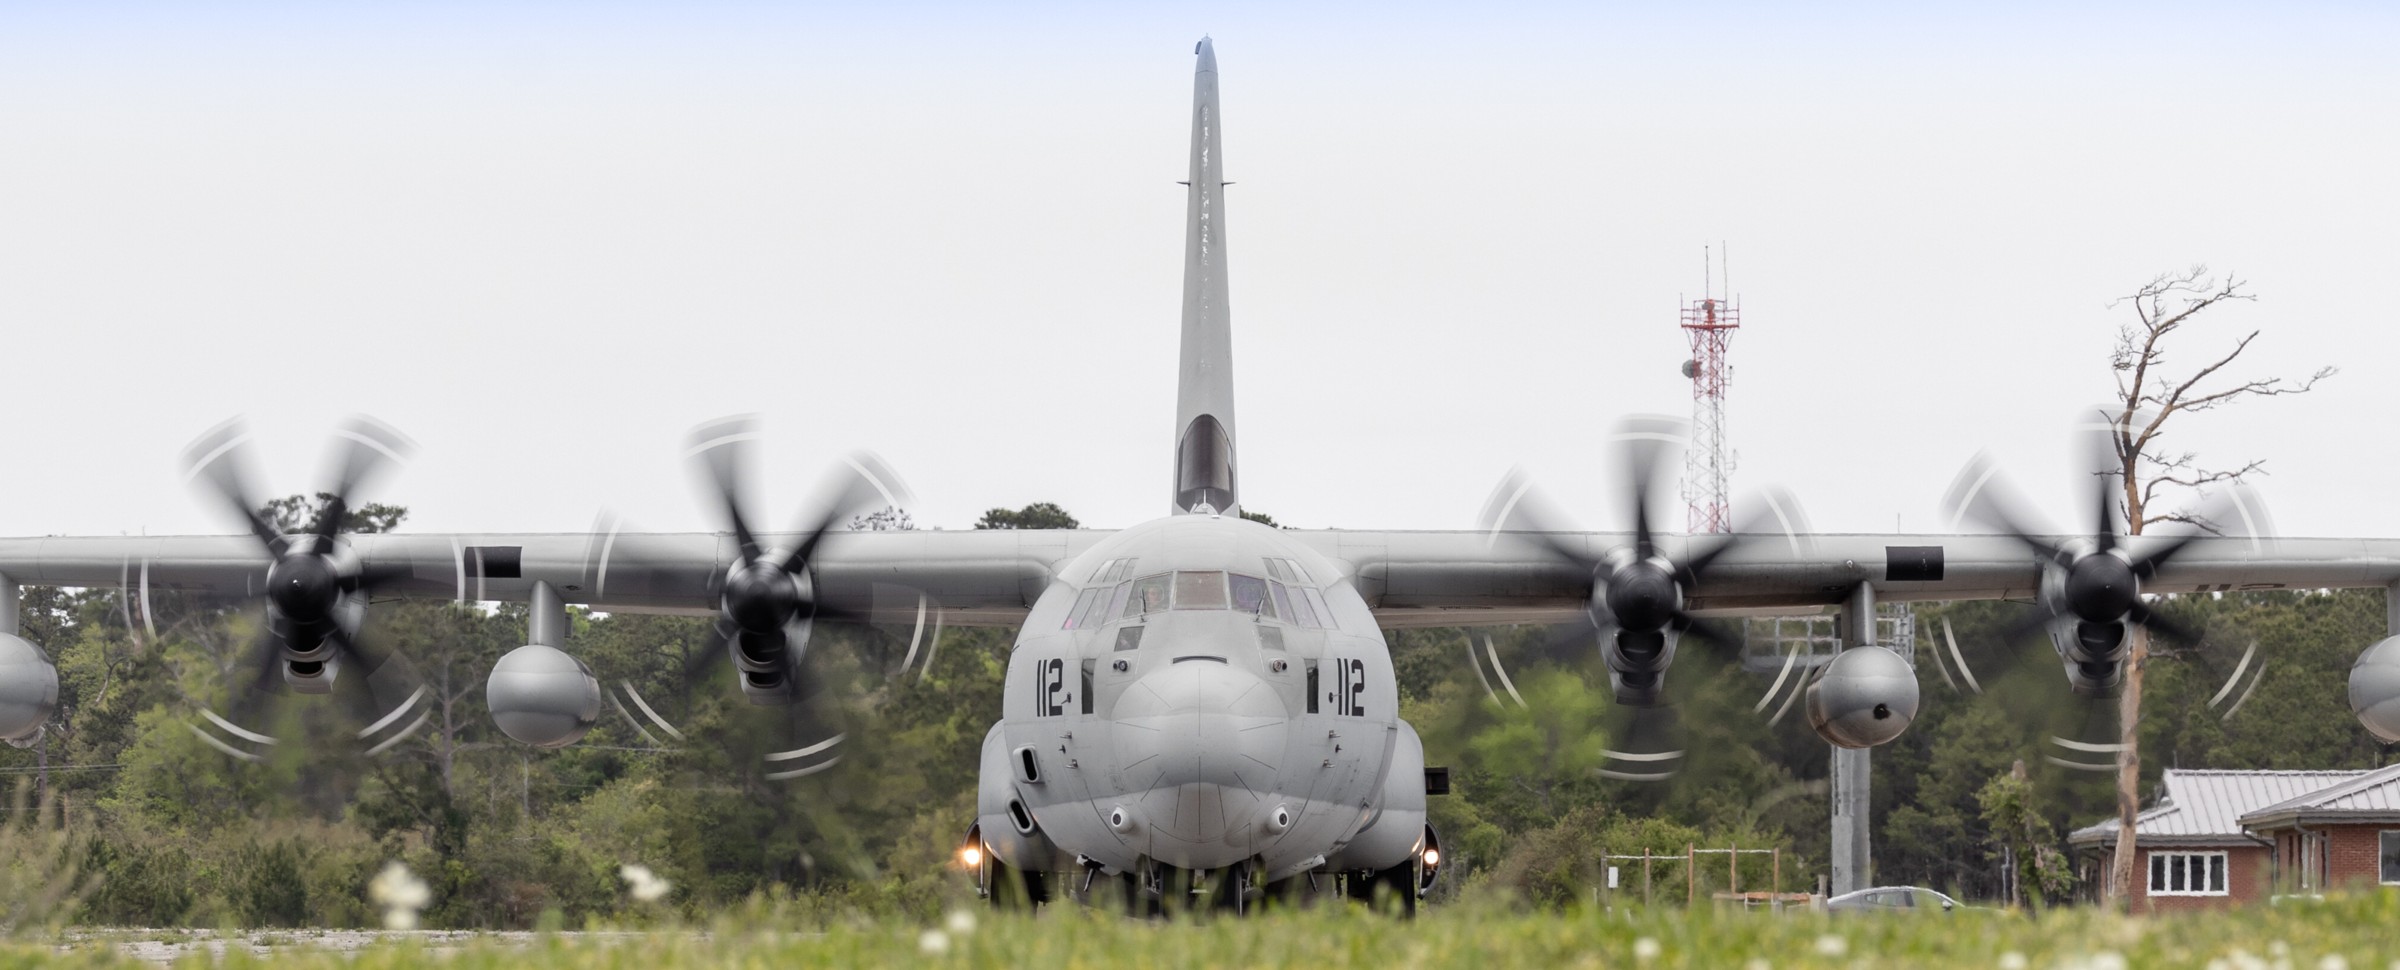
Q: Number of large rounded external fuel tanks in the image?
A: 4